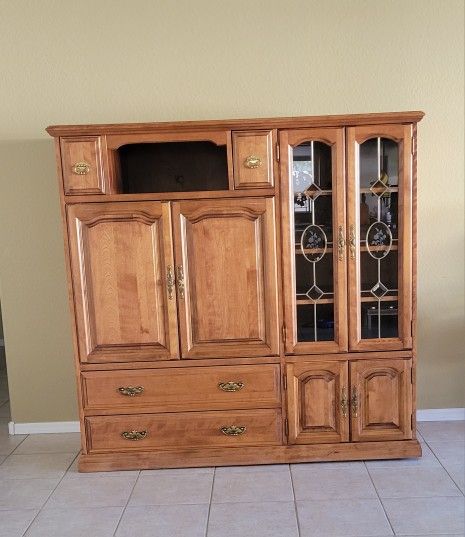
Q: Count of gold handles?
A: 12